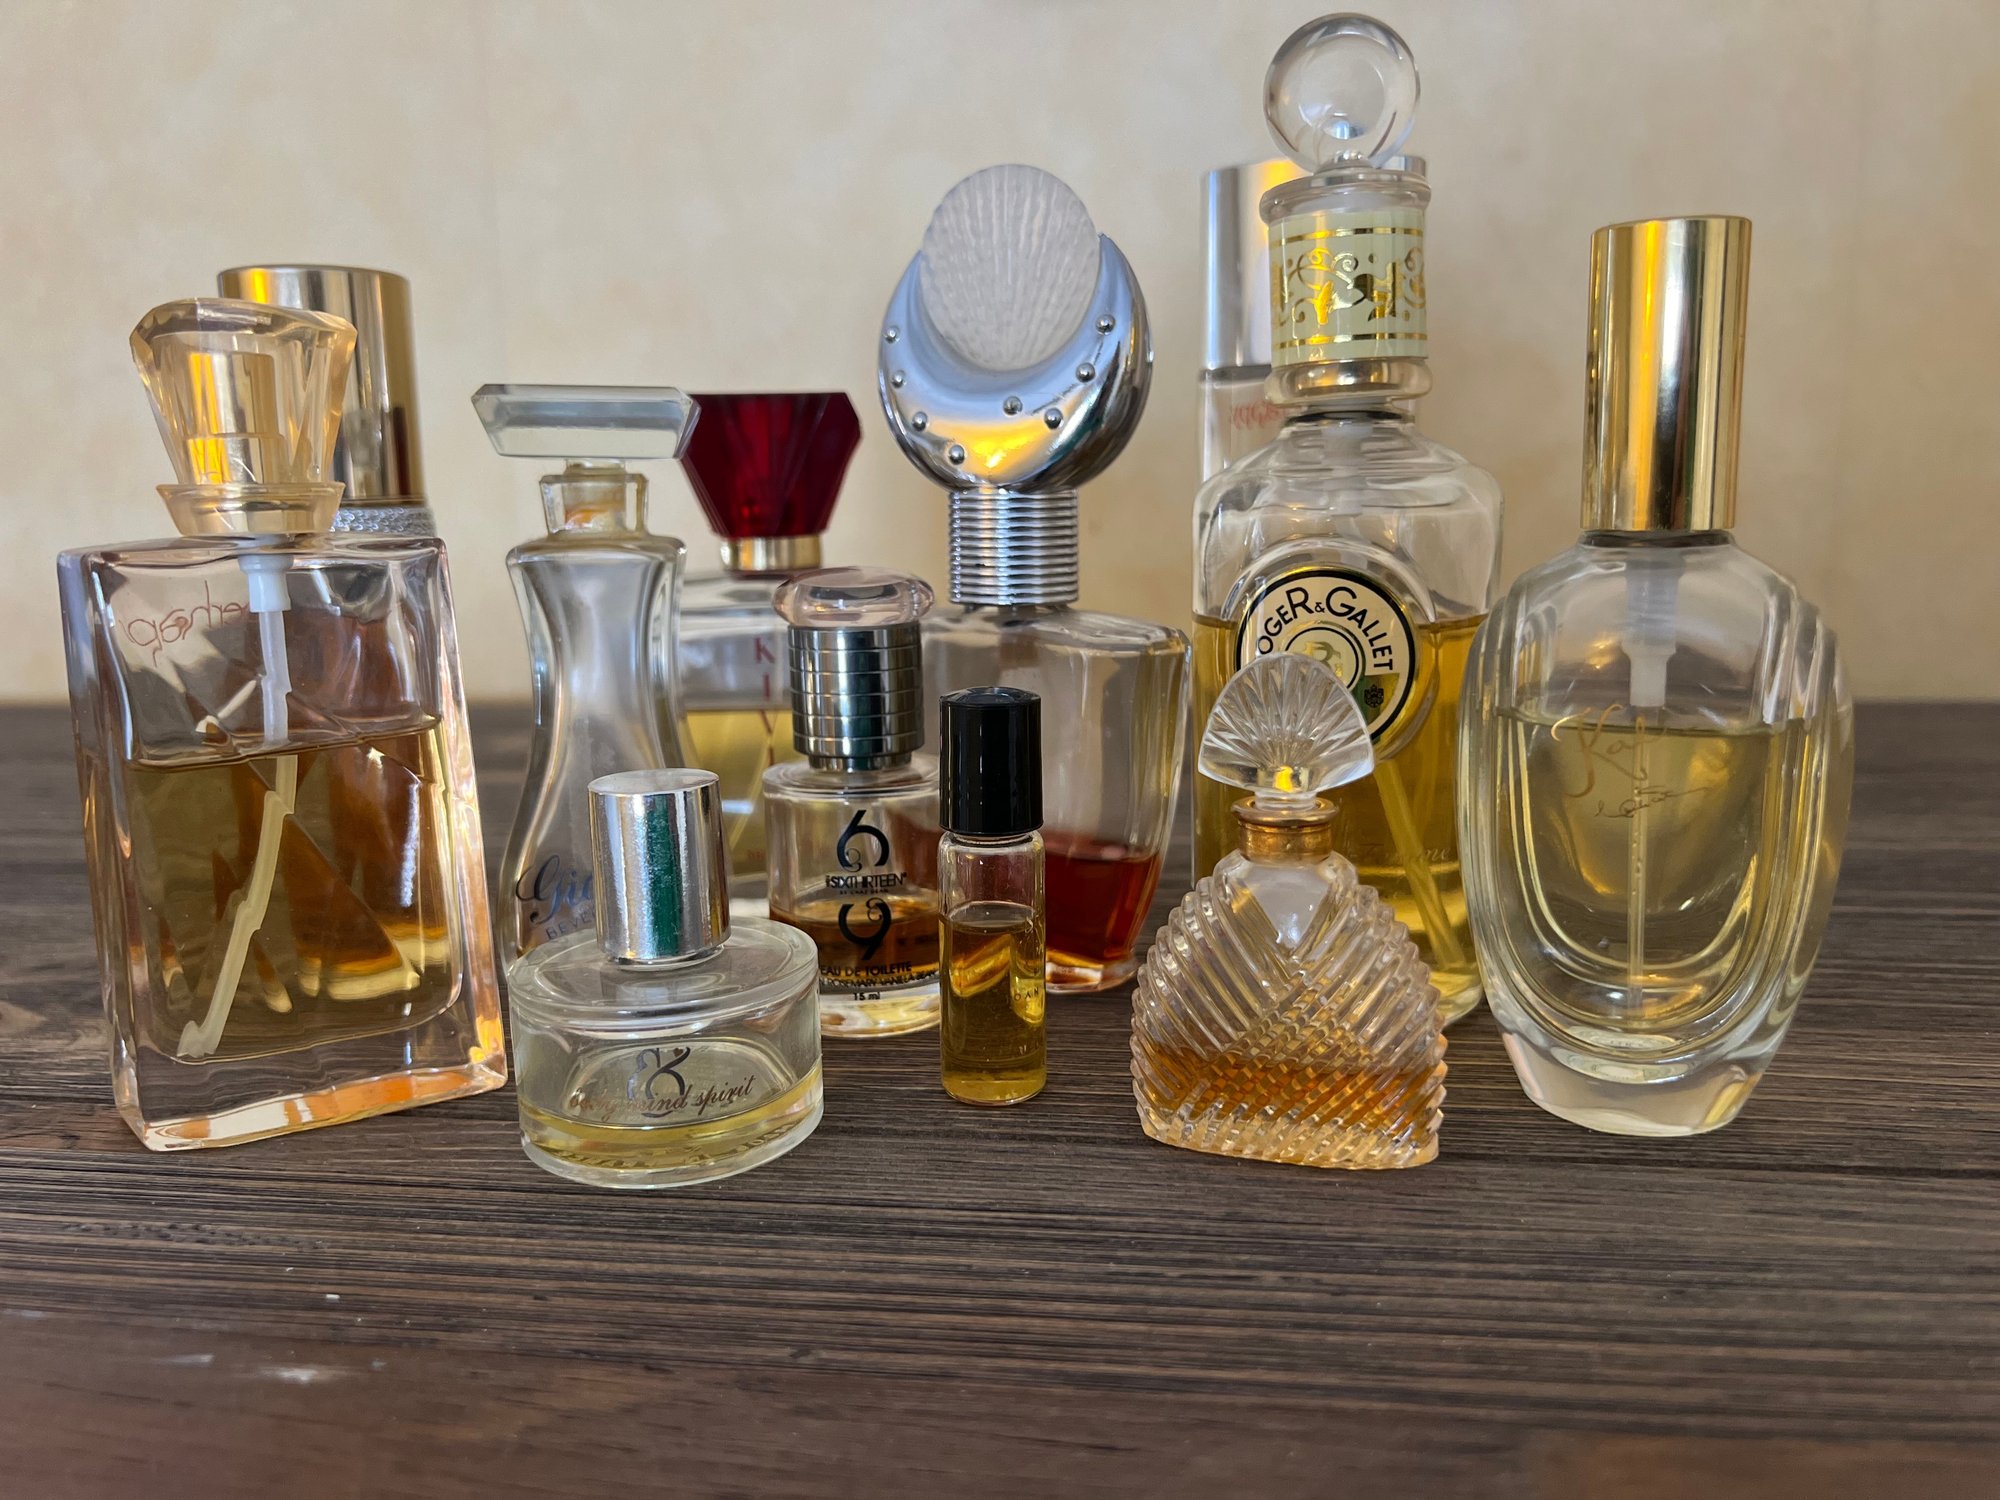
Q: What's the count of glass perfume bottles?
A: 12